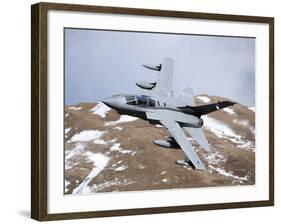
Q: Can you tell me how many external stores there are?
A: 4